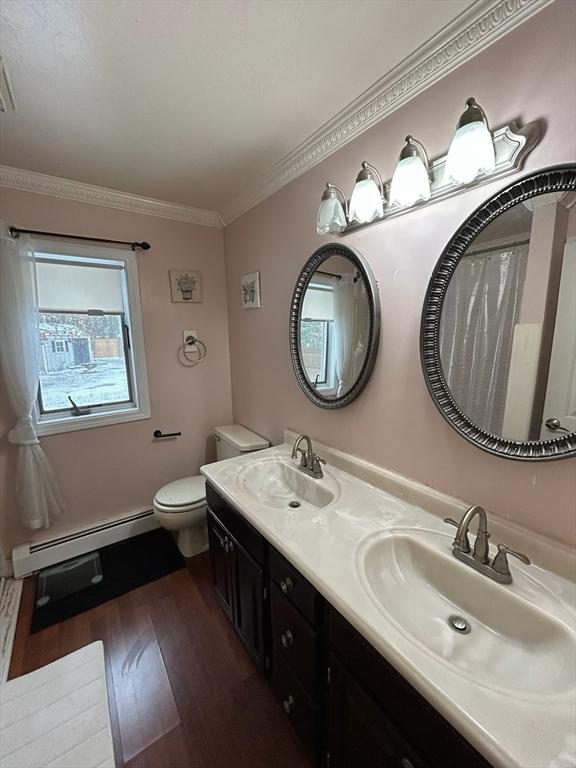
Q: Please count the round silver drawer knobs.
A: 3